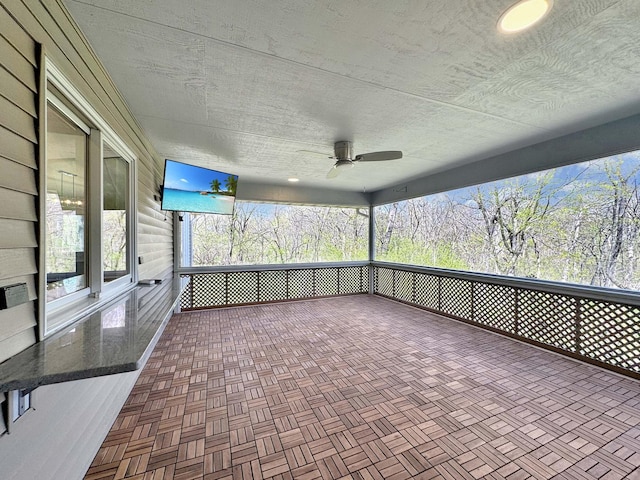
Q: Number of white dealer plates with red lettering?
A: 0